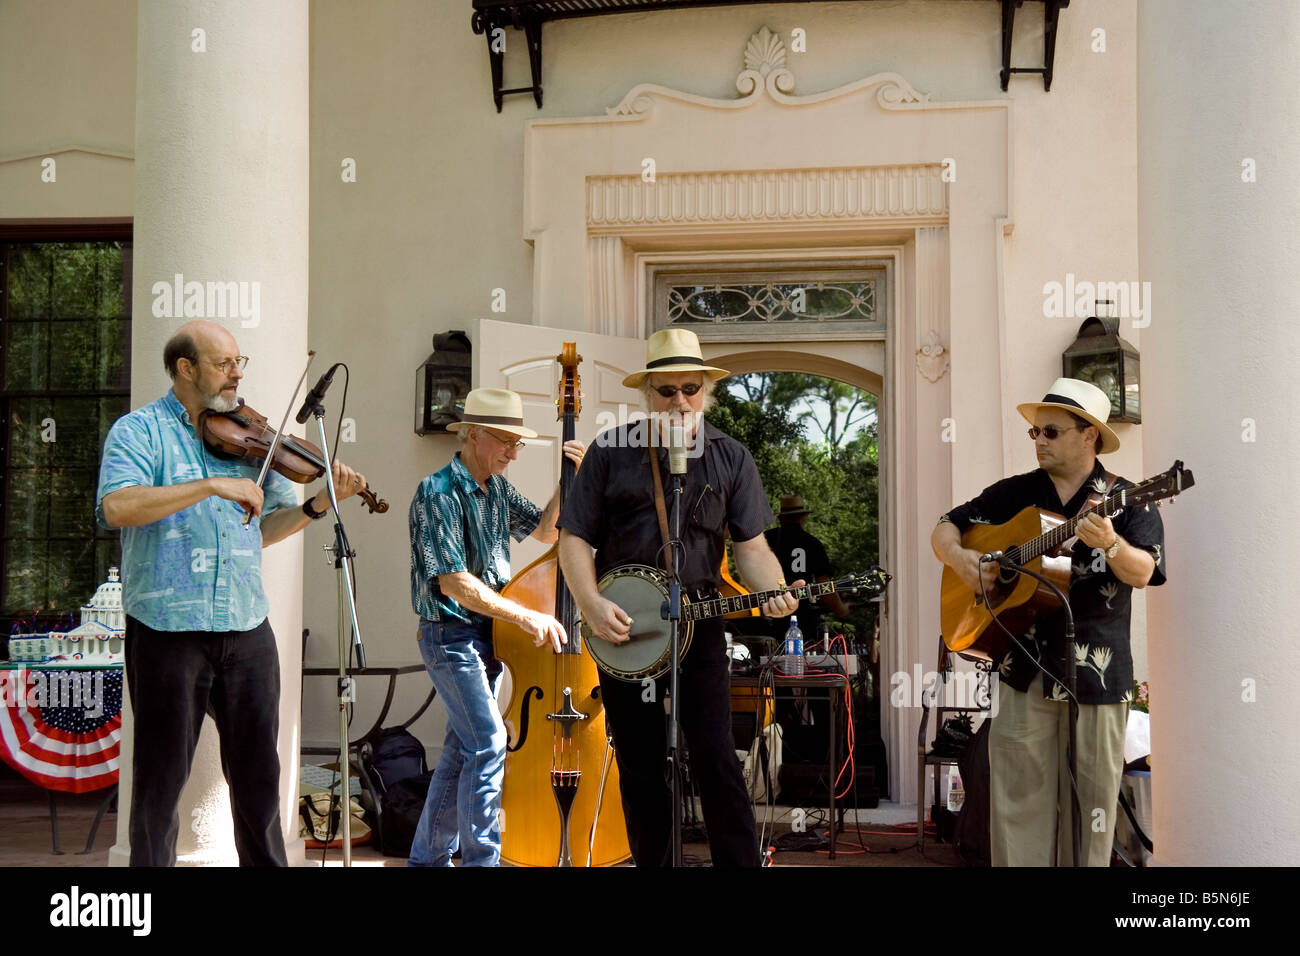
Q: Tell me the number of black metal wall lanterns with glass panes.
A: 2